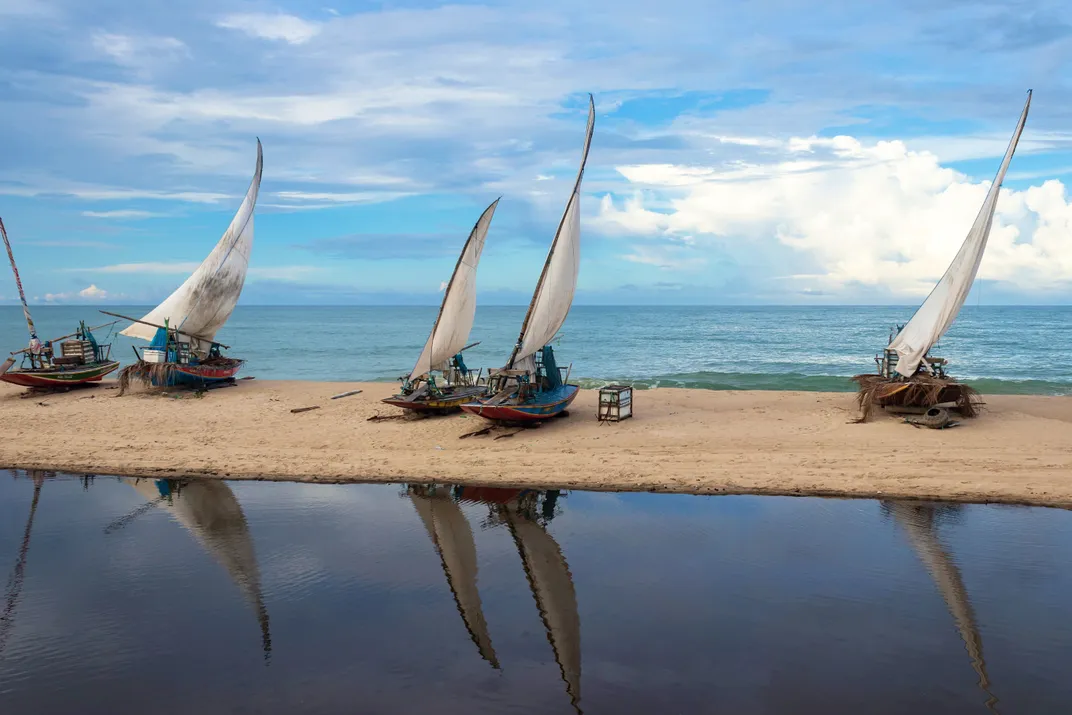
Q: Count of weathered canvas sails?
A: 4